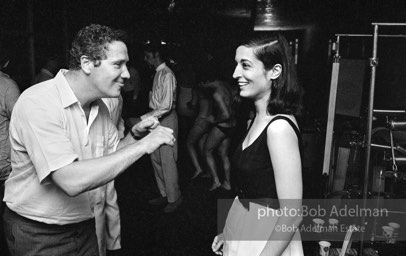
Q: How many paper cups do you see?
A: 5